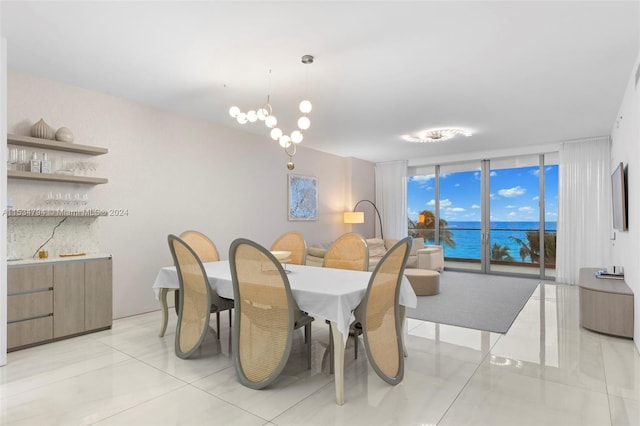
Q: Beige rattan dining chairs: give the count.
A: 6